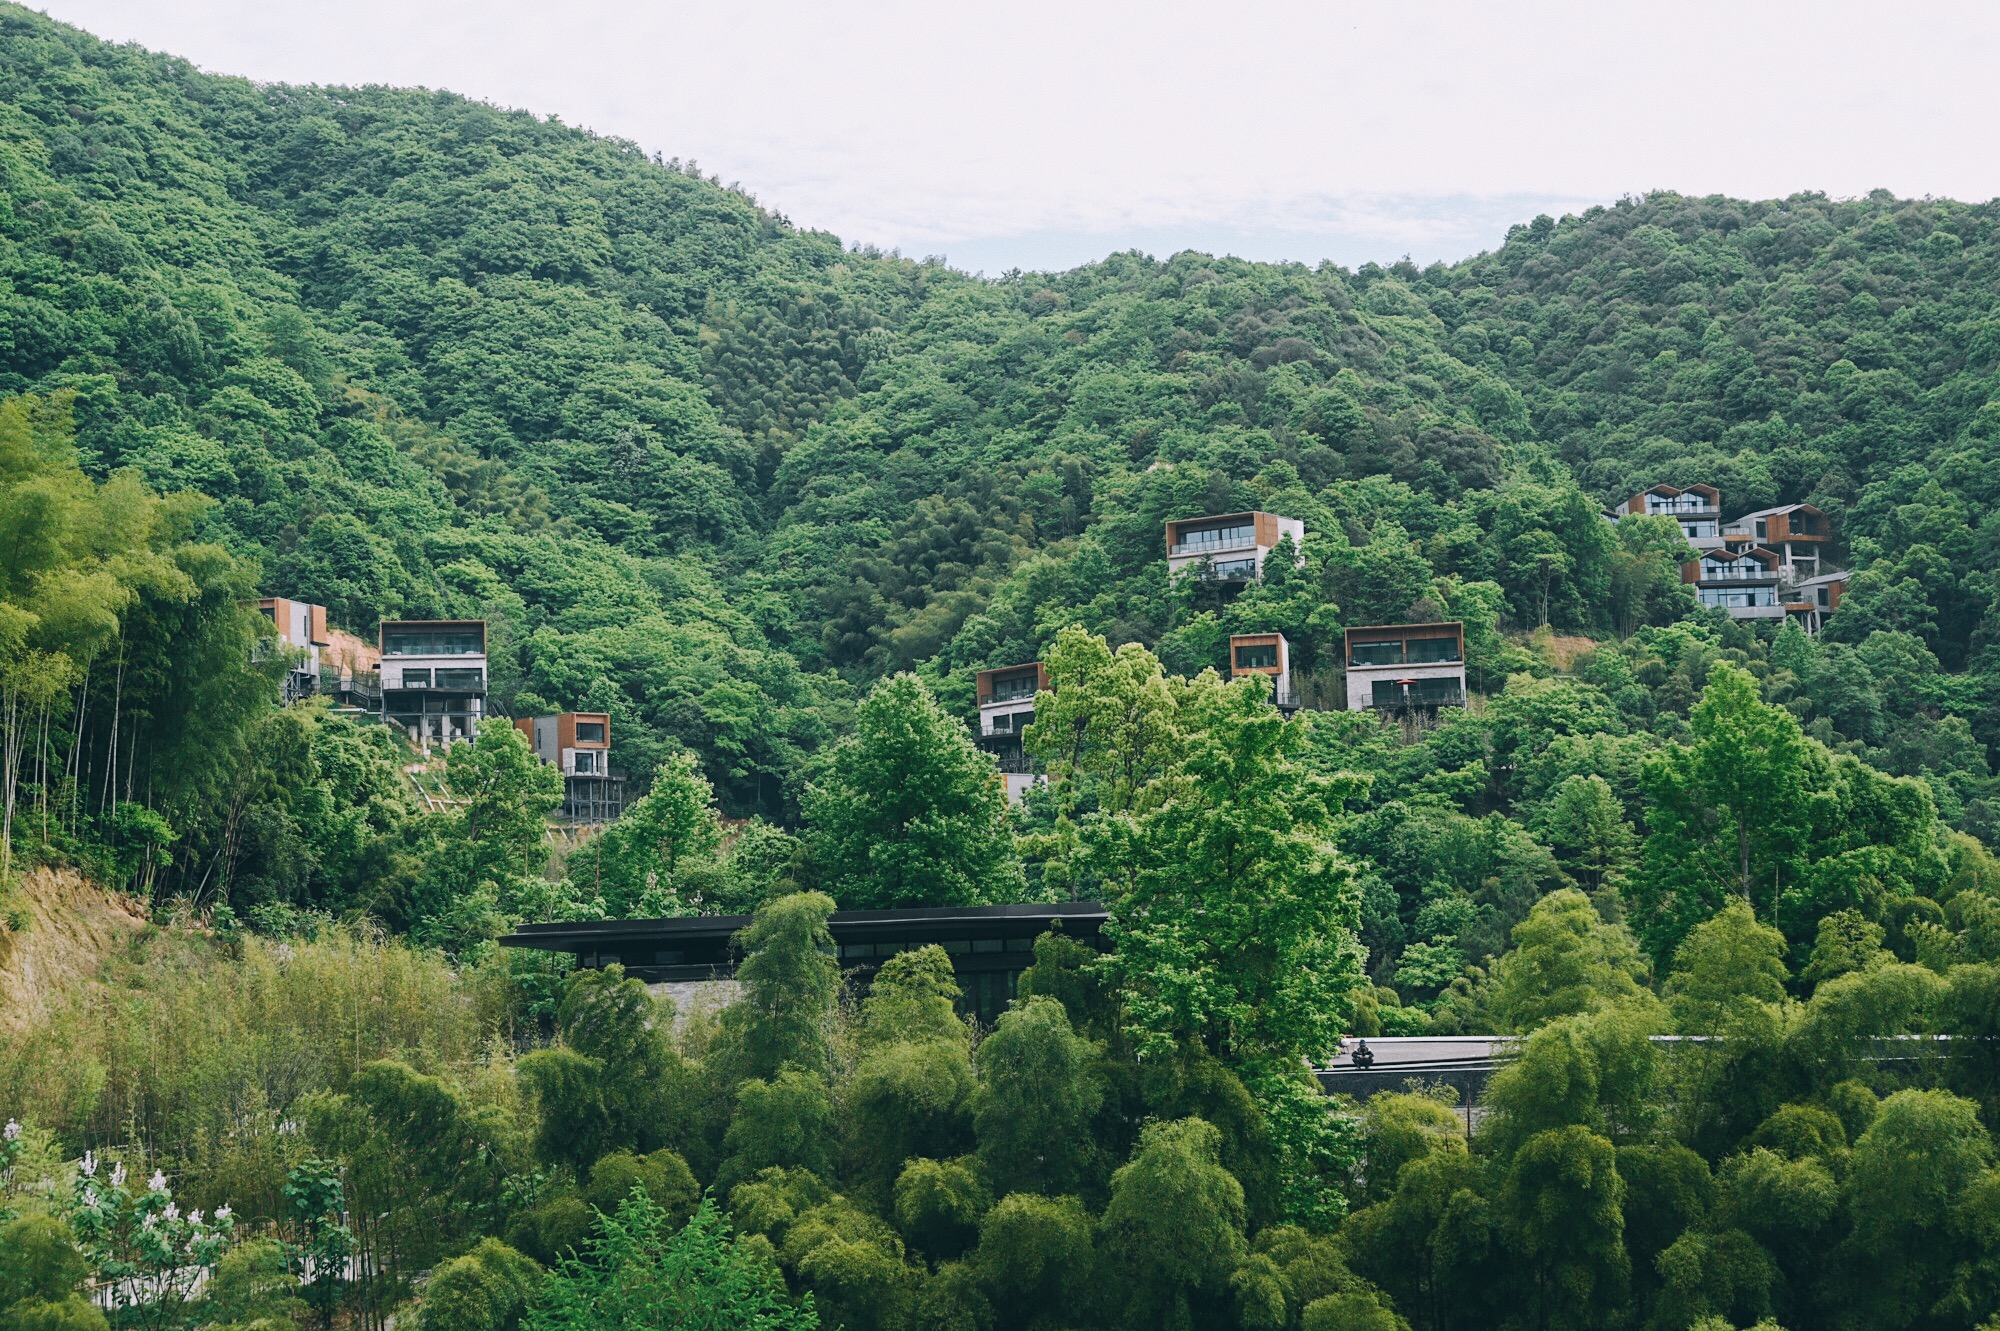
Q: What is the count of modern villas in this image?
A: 11